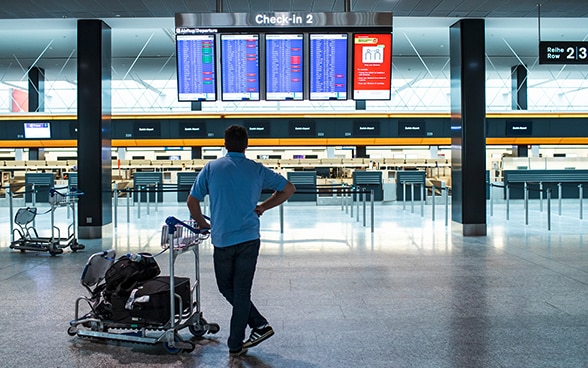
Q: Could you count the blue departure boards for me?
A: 4